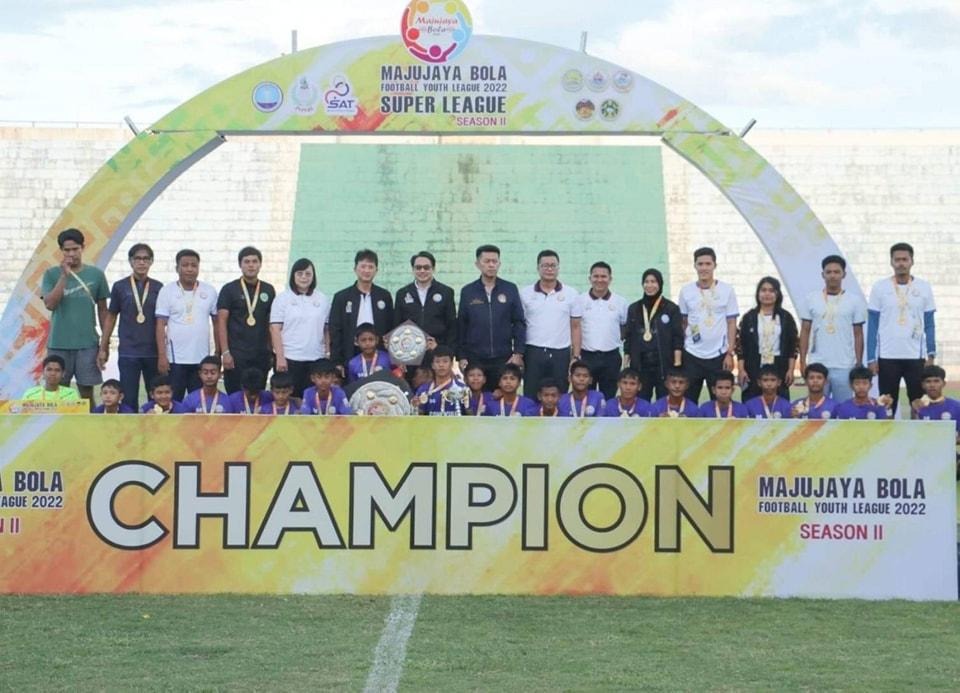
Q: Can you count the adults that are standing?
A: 15